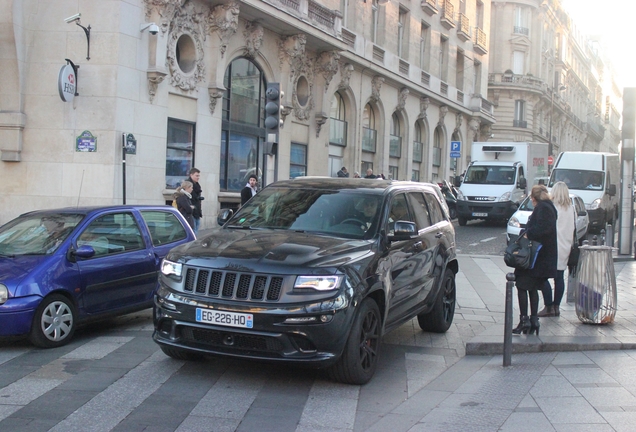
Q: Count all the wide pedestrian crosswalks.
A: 1